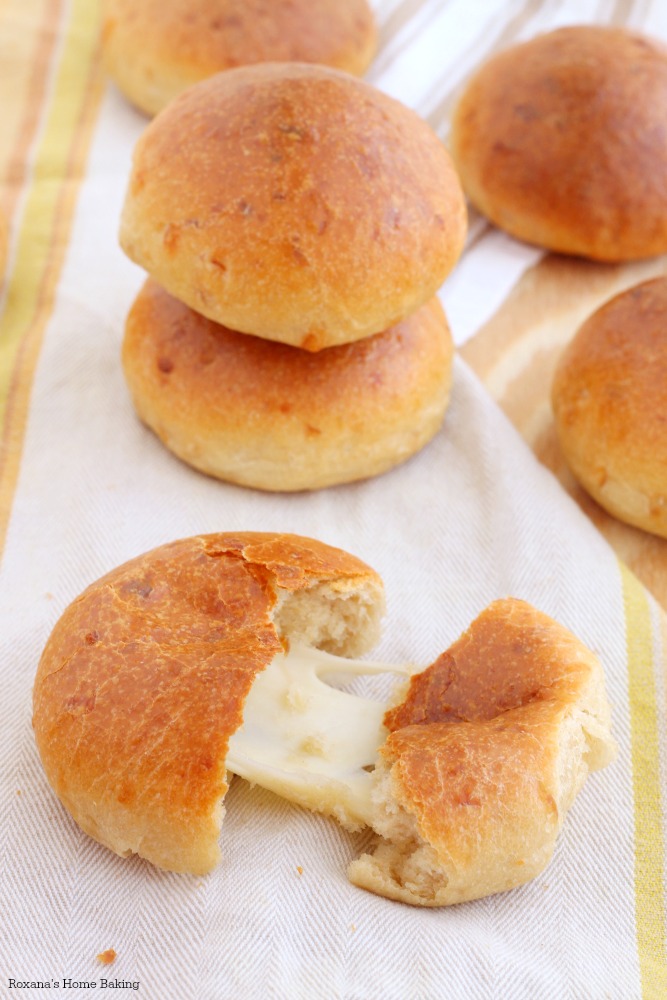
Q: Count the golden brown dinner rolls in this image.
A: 6